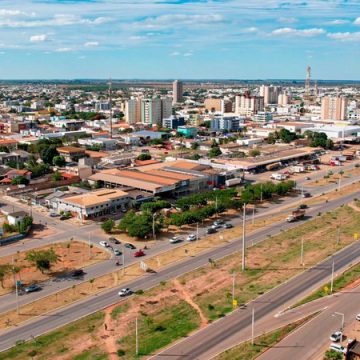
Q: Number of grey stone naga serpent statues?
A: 0